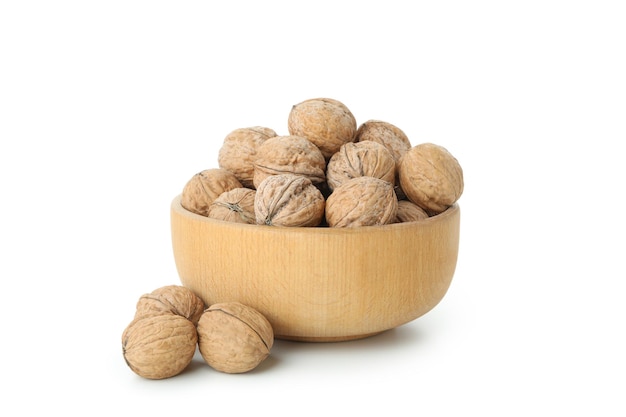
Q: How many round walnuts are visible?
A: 14